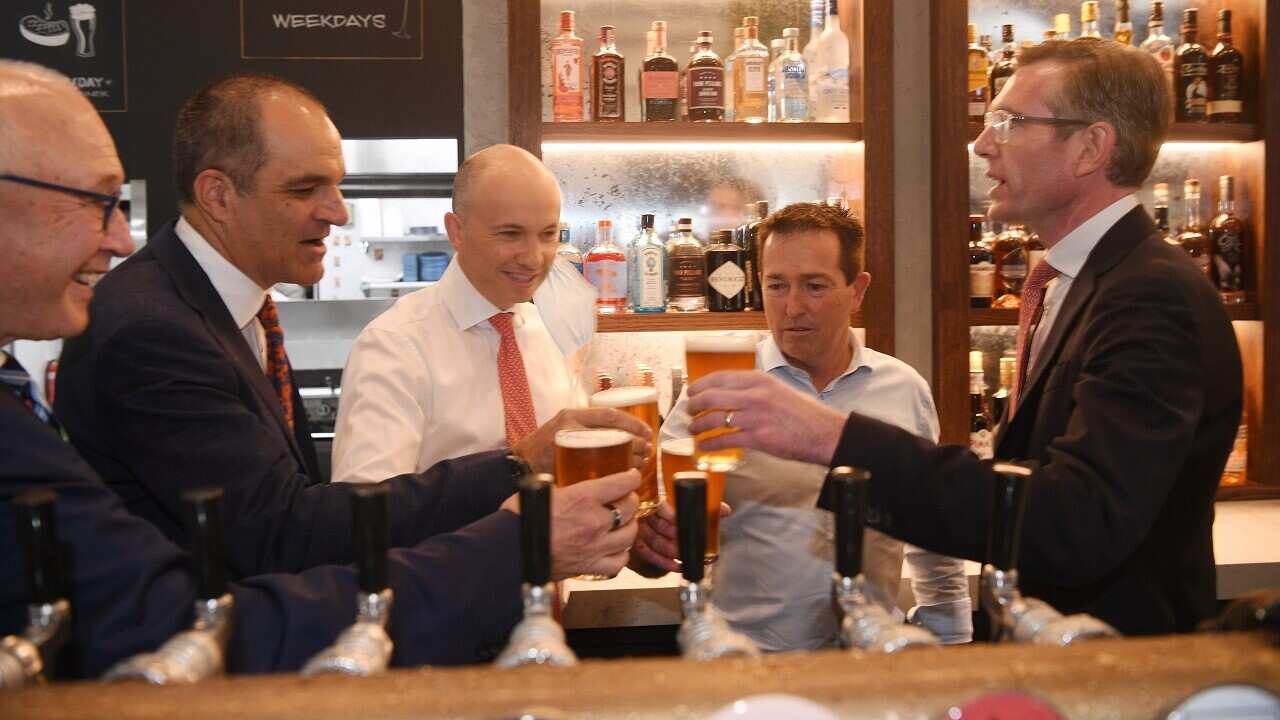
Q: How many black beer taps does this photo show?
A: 7